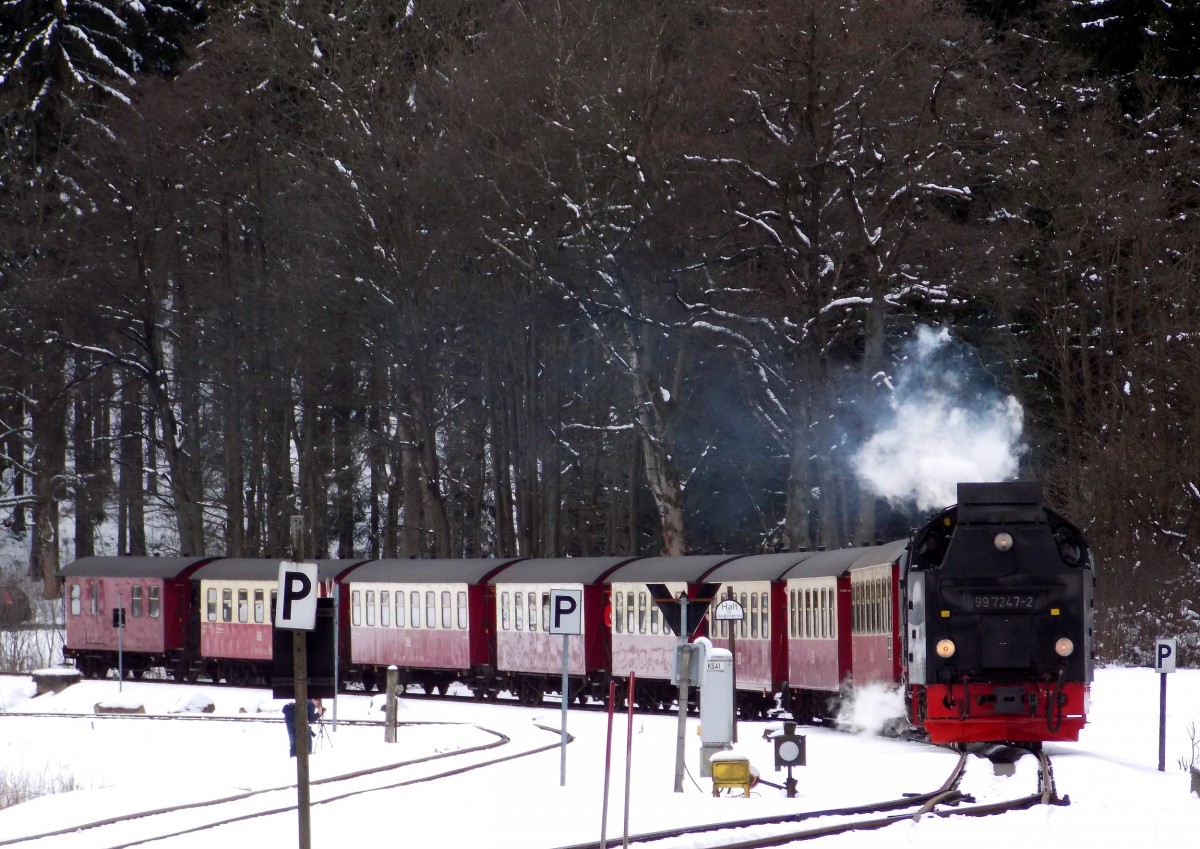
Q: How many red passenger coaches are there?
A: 8